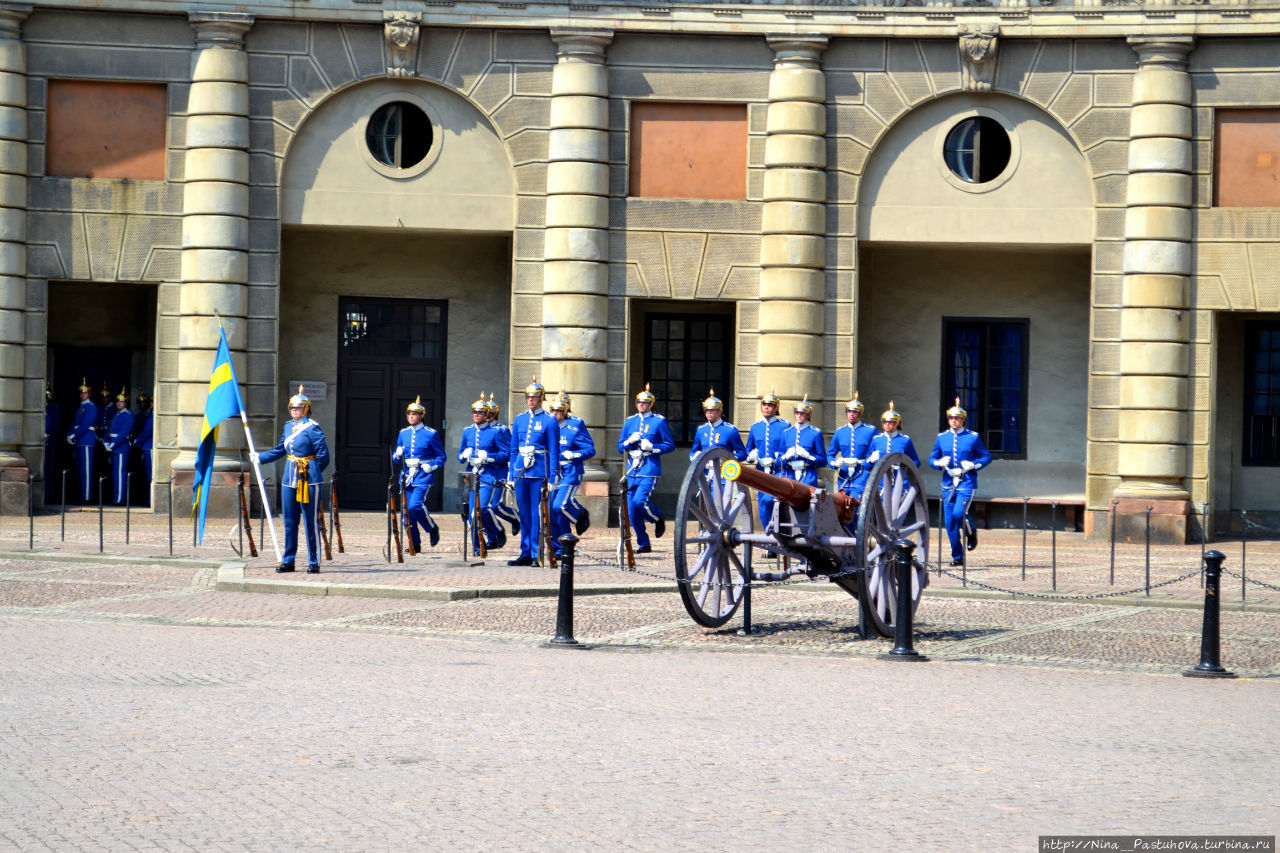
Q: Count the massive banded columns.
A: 5